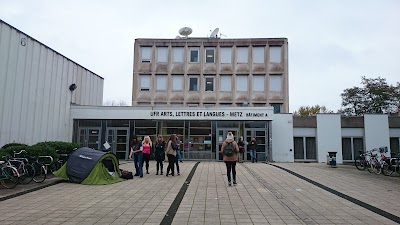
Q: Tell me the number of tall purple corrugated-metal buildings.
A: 0